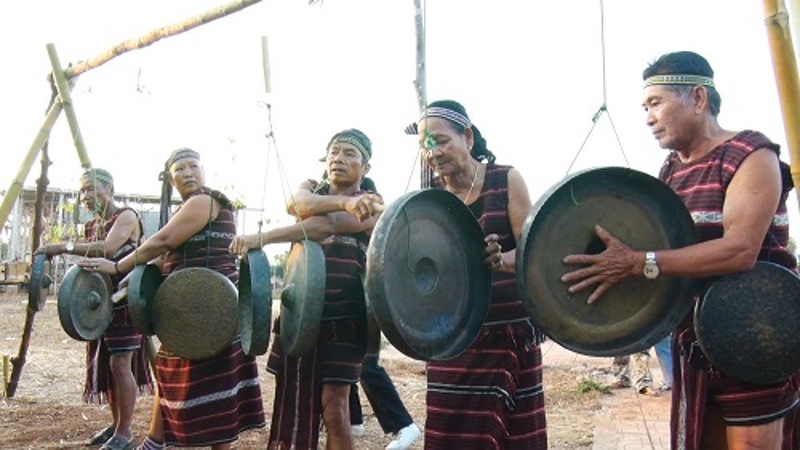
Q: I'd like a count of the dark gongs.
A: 9